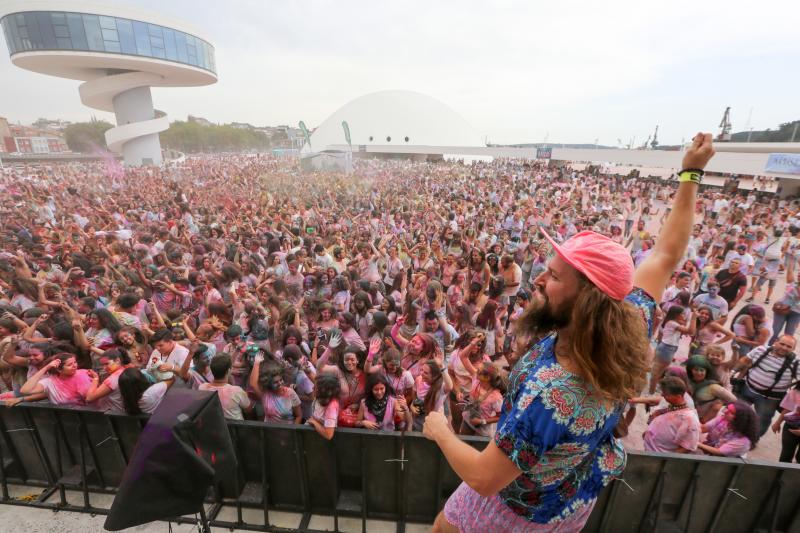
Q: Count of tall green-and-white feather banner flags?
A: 2